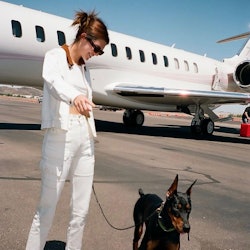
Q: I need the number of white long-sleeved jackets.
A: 1